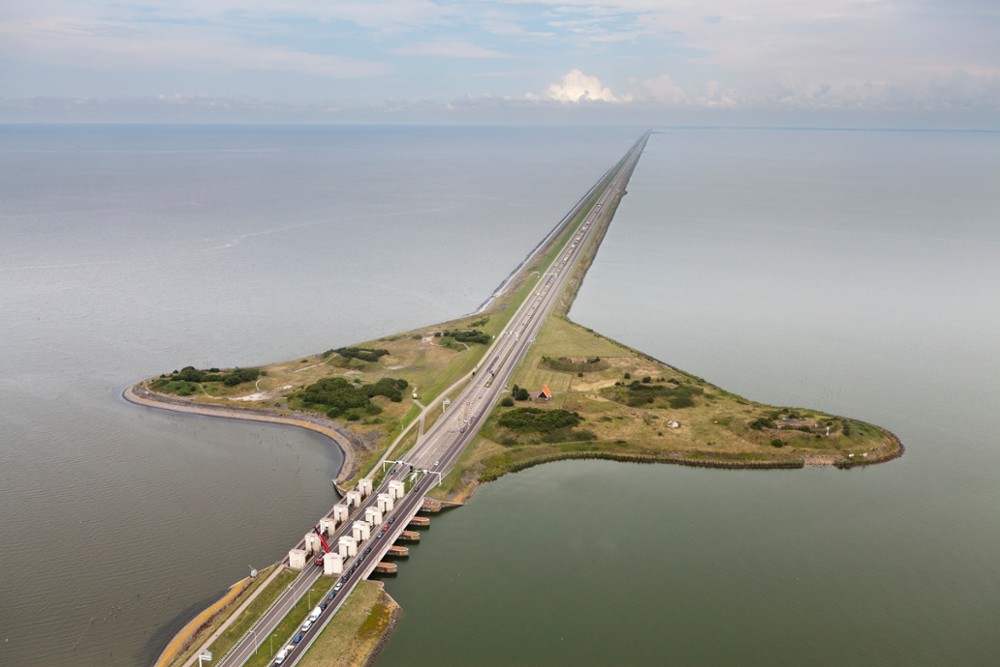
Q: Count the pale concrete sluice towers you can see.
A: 12